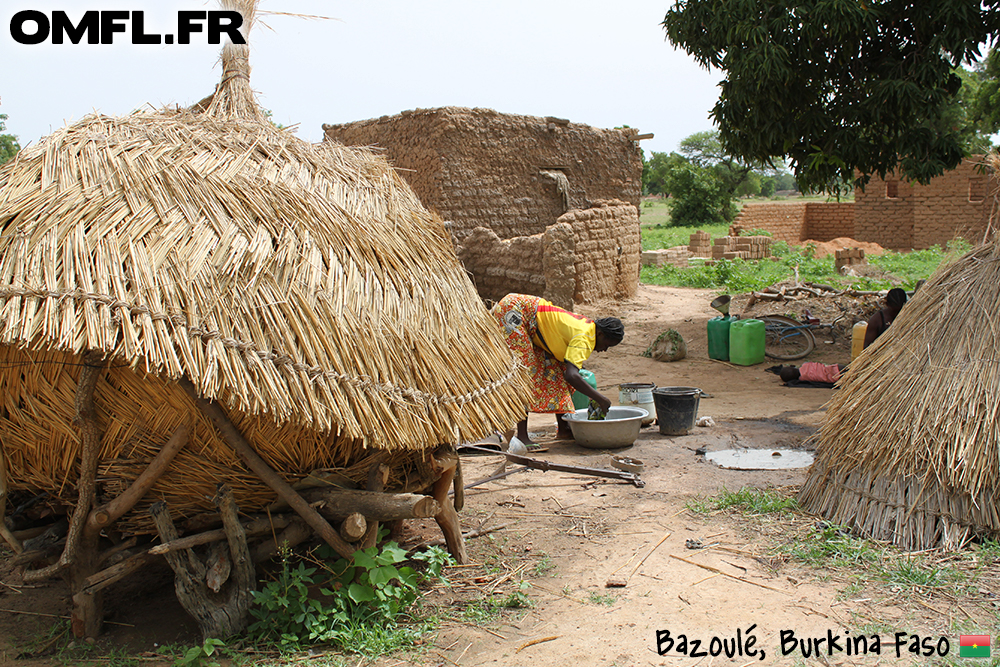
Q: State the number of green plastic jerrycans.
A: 3